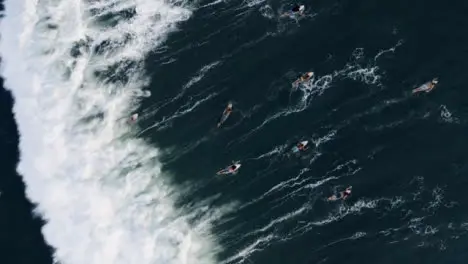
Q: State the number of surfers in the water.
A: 8